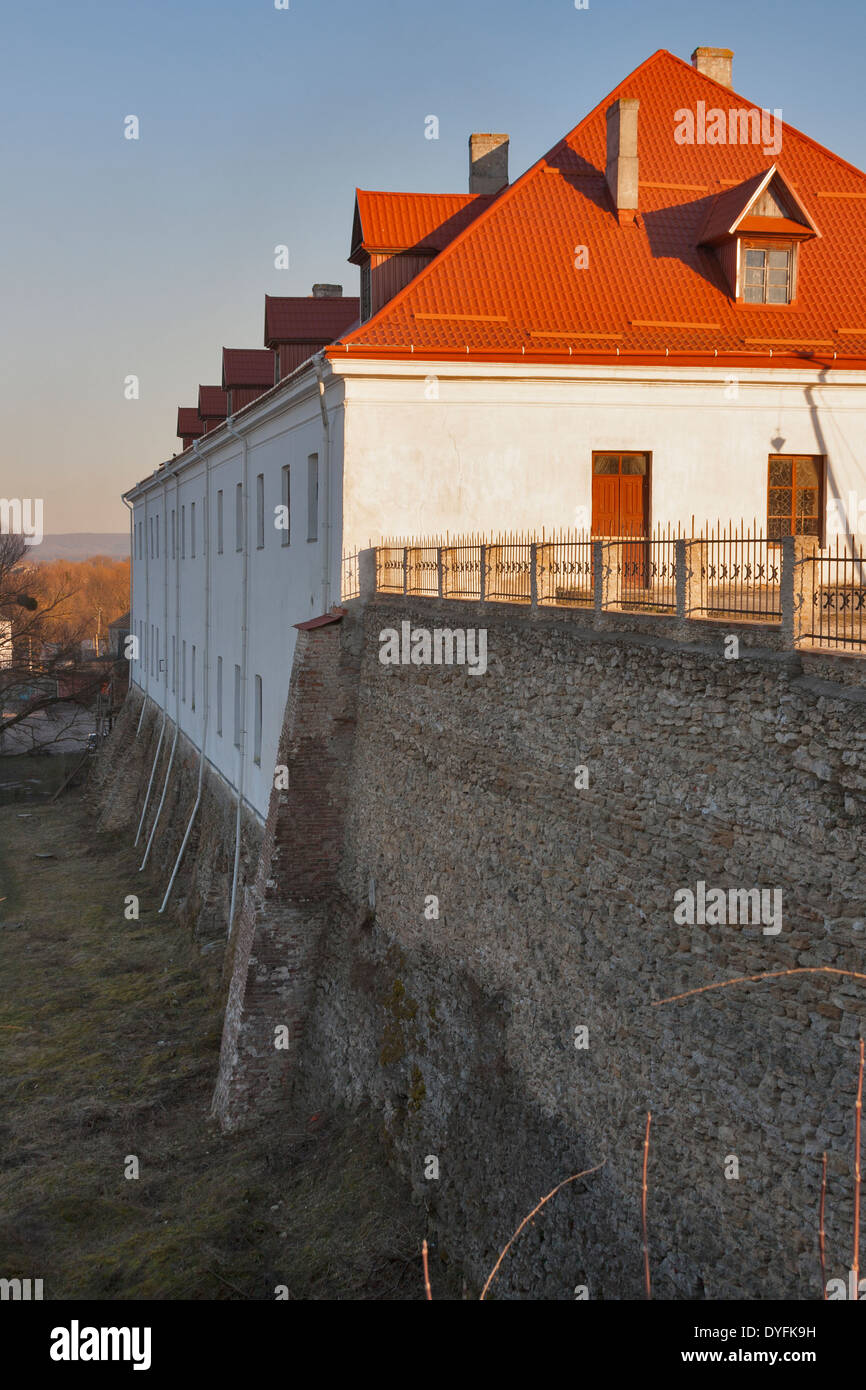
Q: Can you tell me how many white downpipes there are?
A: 7